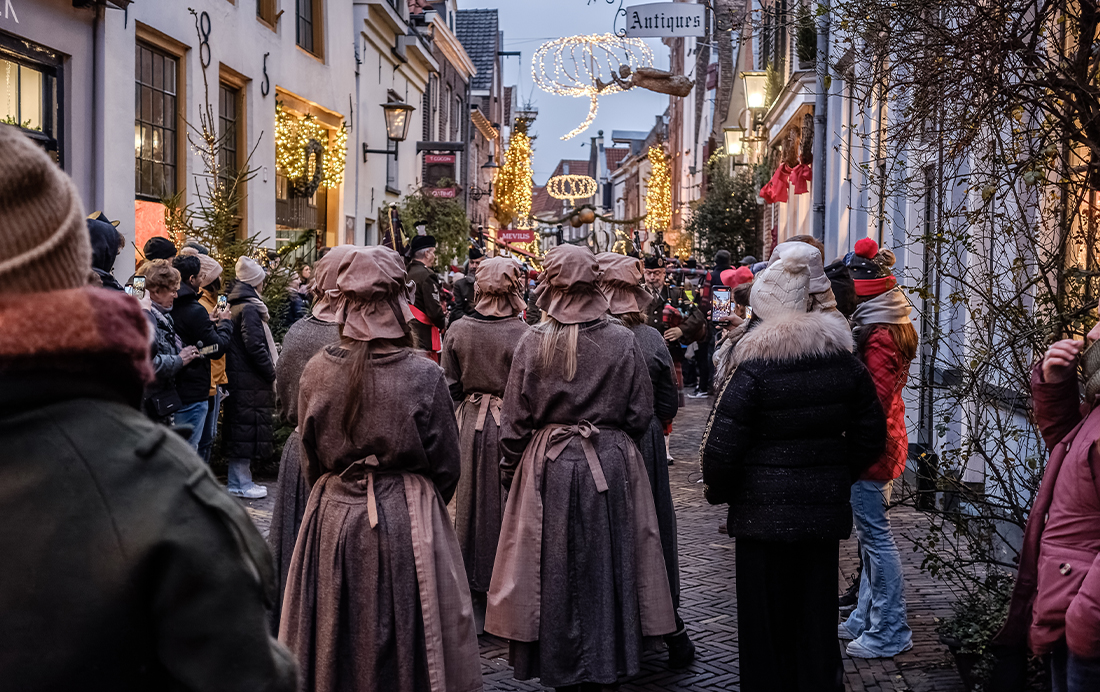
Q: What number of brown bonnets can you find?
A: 5